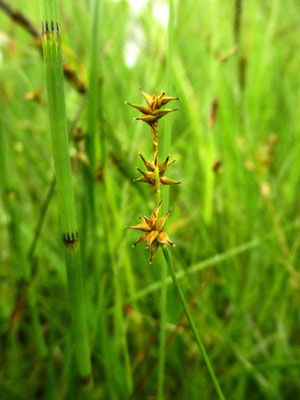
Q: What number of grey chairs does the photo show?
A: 0